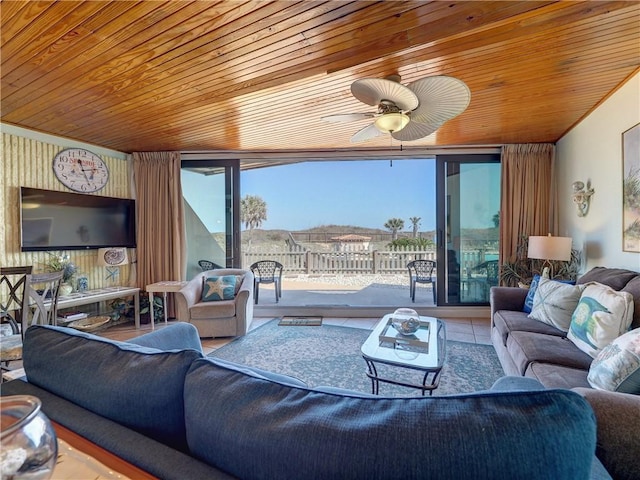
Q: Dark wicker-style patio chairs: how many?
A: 4